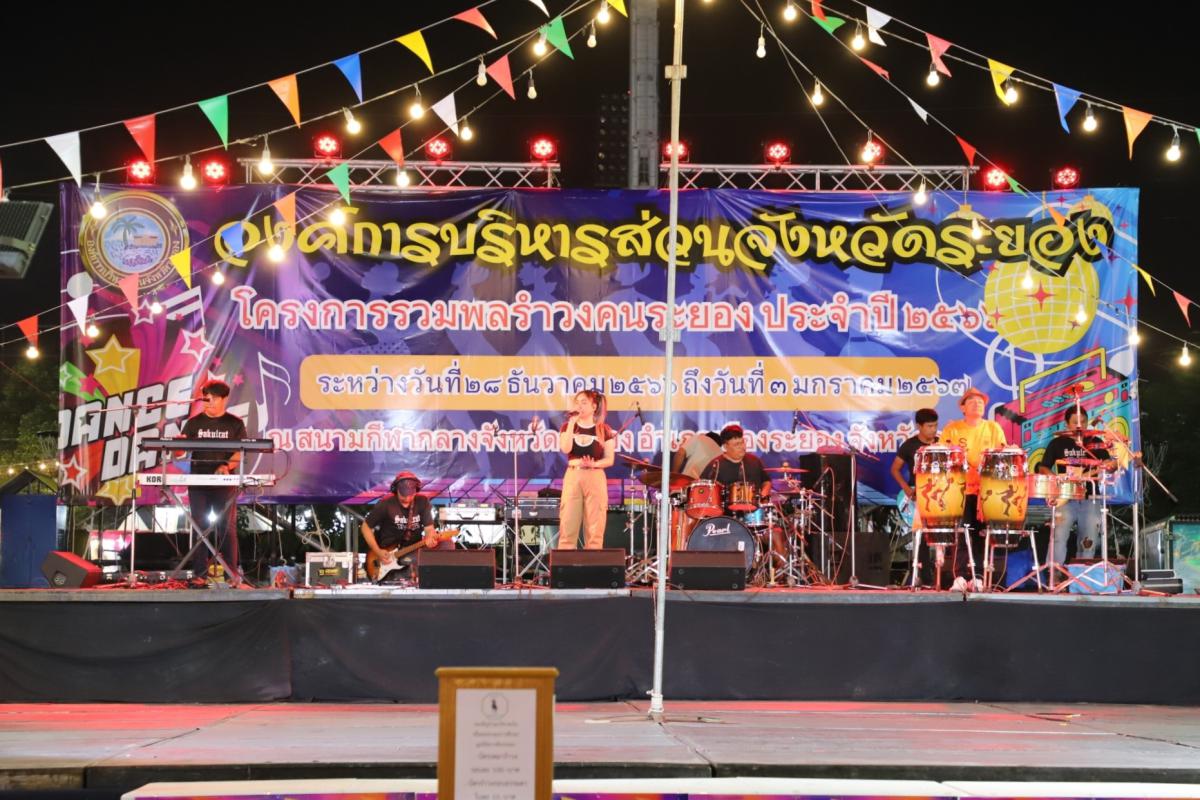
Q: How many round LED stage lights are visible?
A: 10